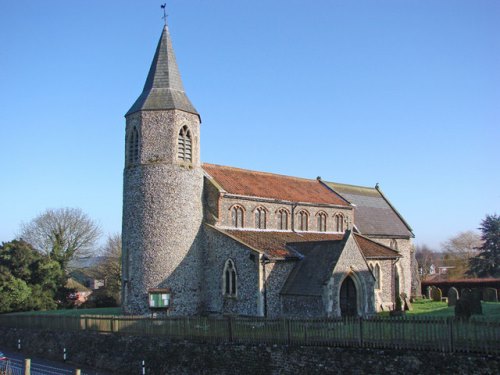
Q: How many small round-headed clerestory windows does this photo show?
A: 6